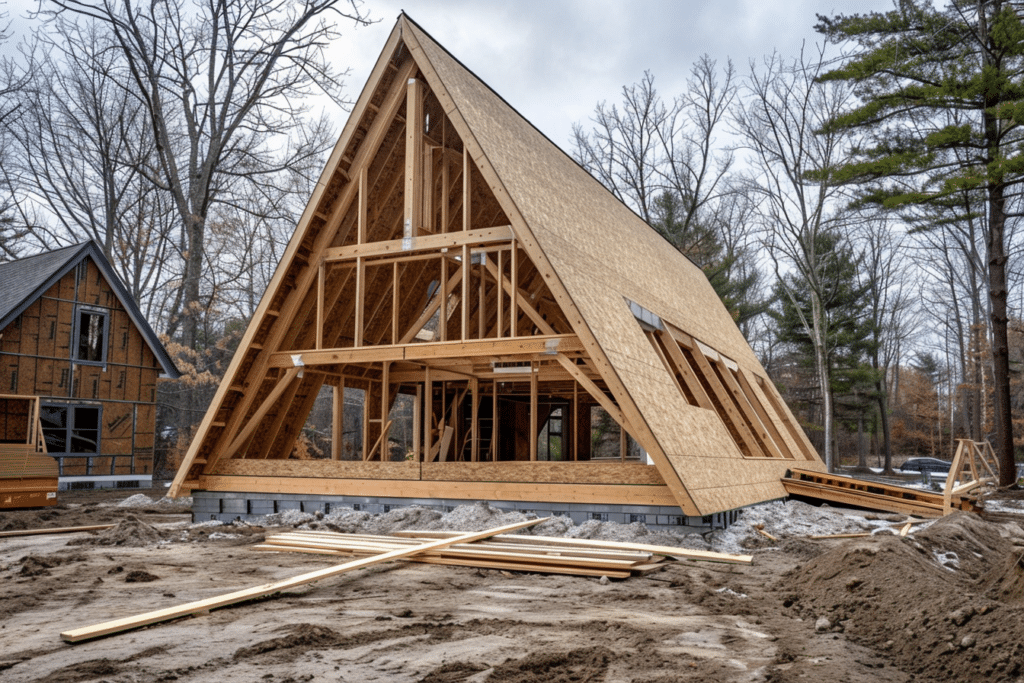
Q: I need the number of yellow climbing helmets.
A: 0